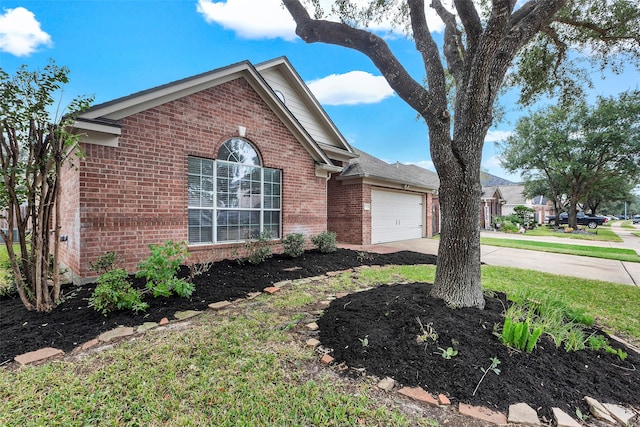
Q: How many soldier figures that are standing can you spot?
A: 0